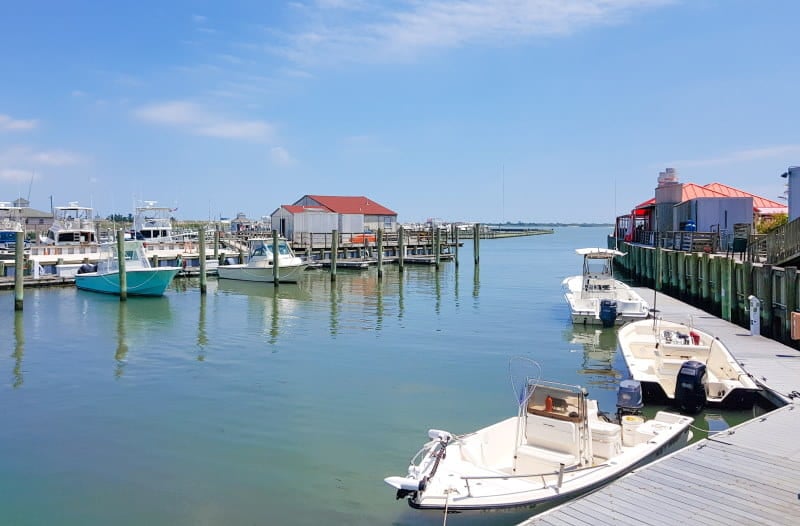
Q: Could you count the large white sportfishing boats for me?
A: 3